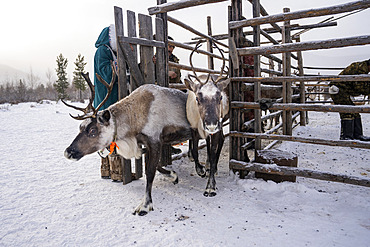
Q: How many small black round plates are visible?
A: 0